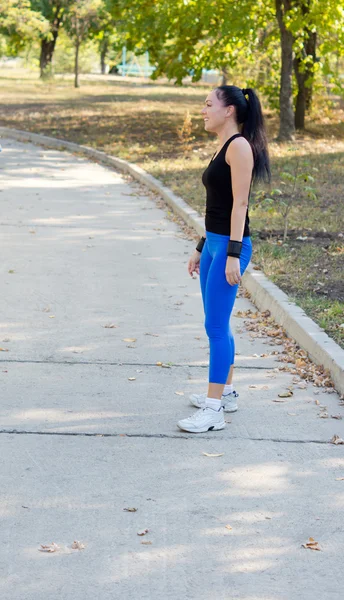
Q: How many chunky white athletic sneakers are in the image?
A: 2